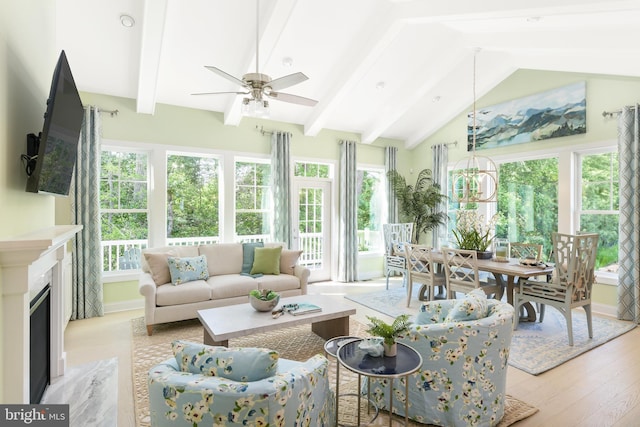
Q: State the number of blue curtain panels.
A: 6